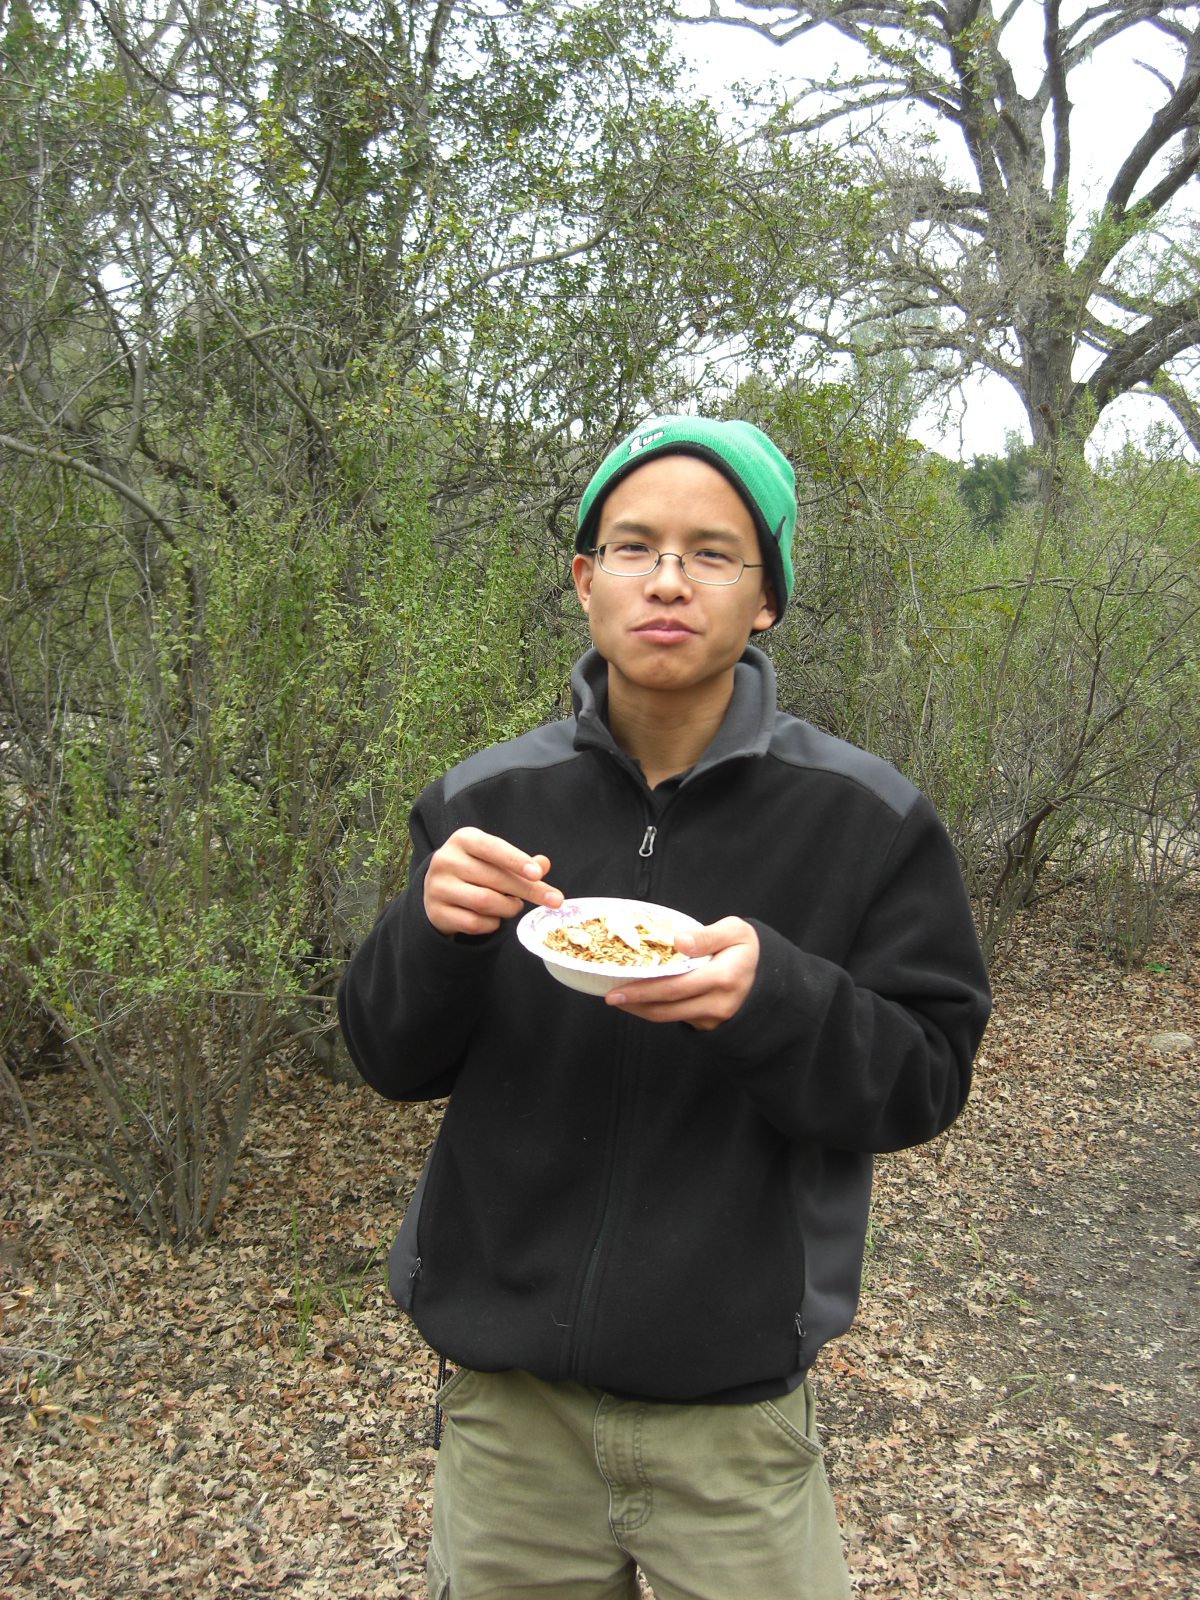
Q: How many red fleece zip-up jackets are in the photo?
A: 0